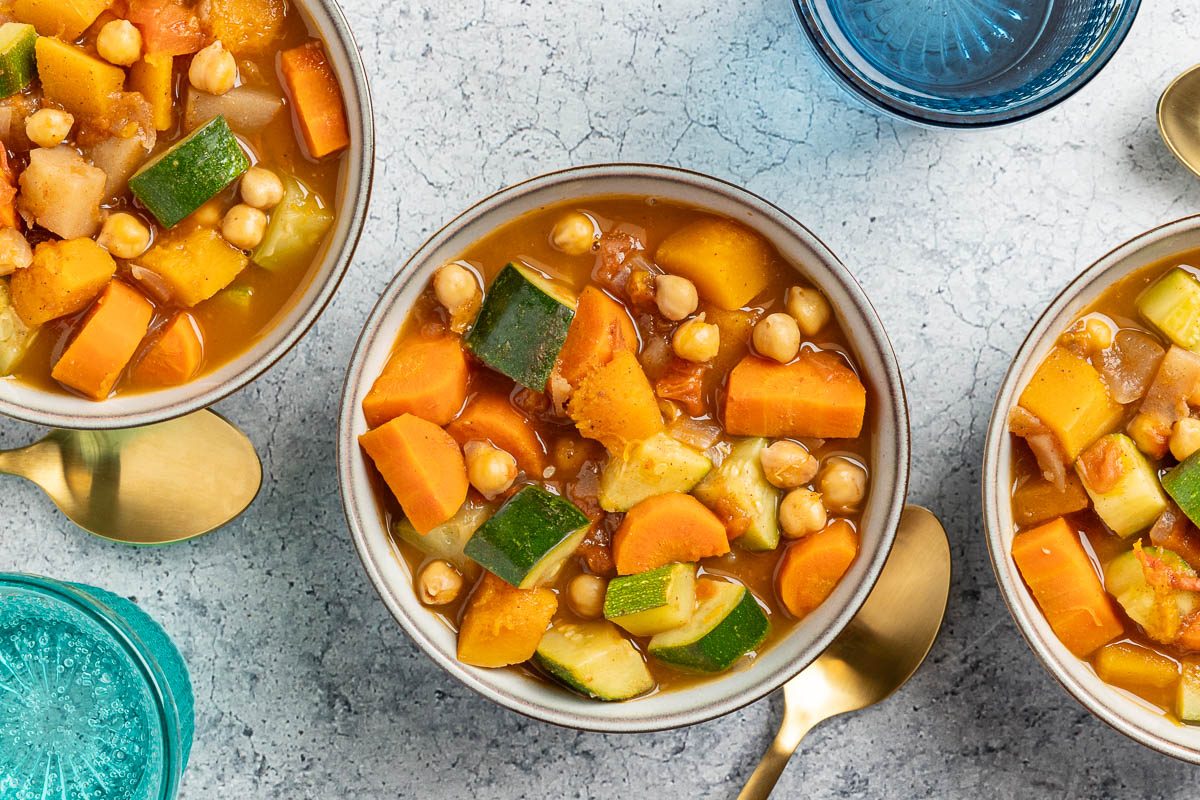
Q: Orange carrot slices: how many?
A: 11